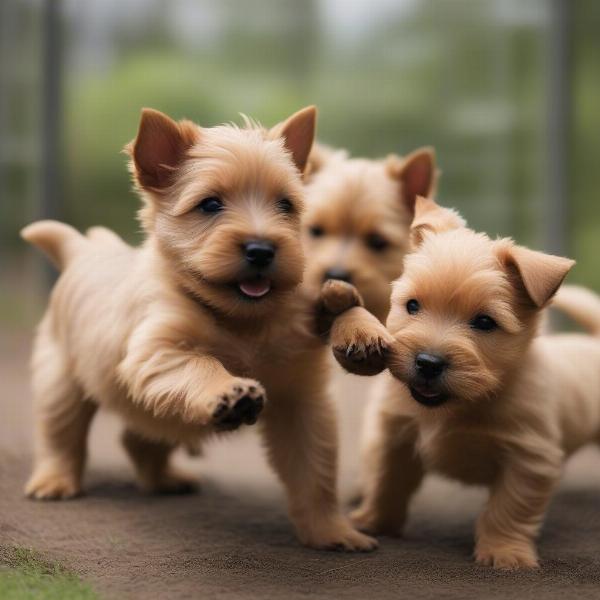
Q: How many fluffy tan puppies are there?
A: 3